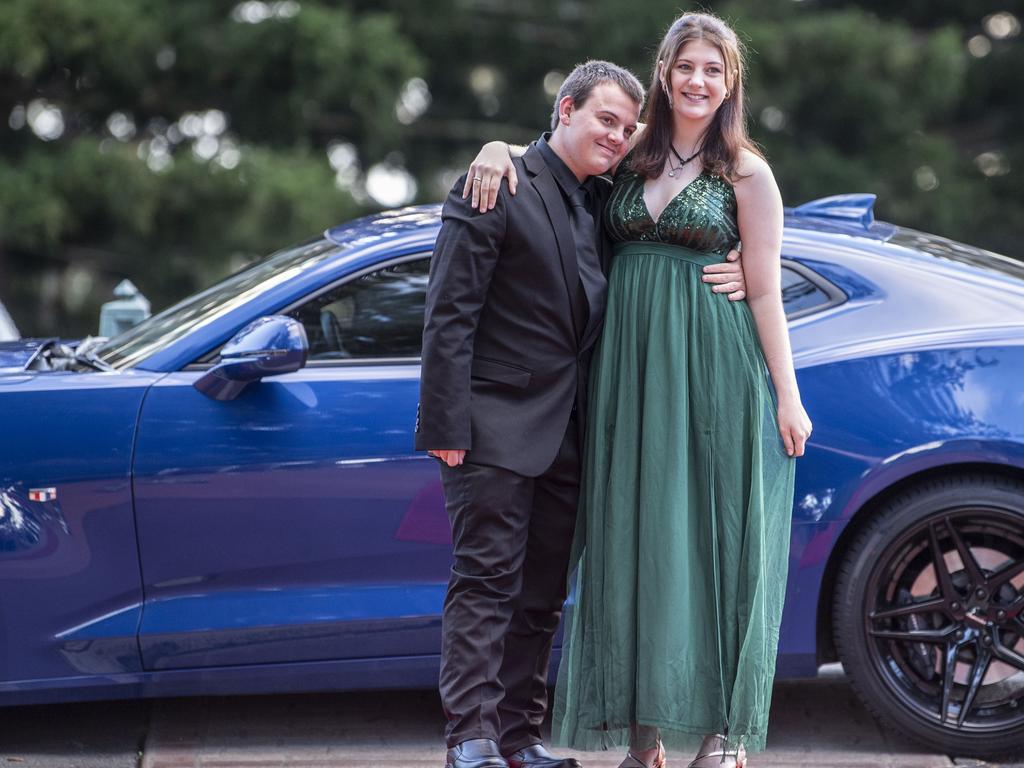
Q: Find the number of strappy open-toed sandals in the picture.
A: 2